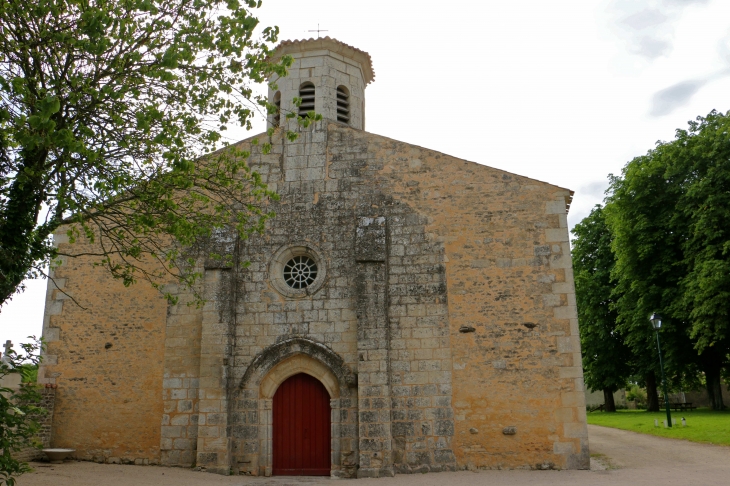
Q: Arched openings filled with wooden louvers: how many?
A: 3